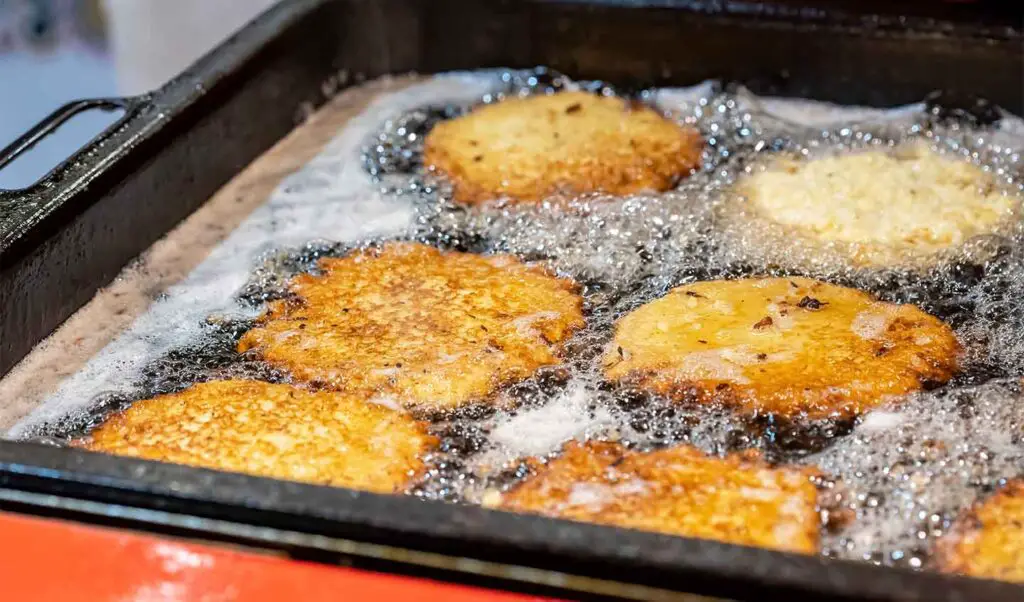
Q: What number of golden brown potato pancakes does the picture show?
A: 6